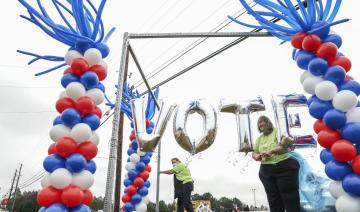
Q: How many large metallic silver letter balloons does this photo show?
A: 4